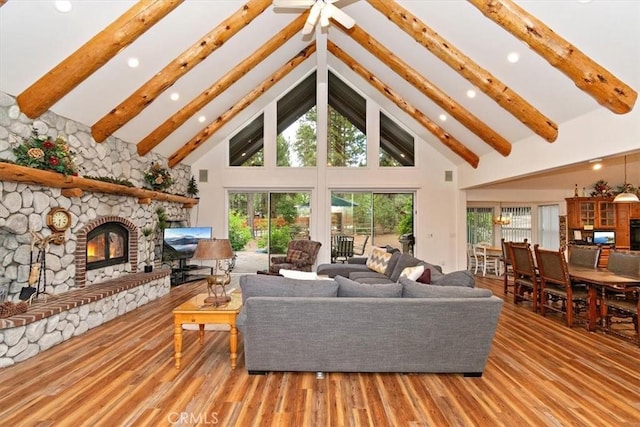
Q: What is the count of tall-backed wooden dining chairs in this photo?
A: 5